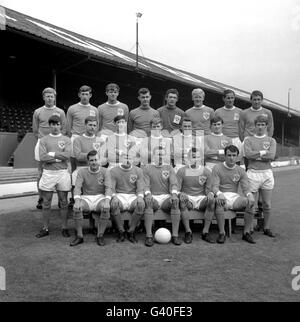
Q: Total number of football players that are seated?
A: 5